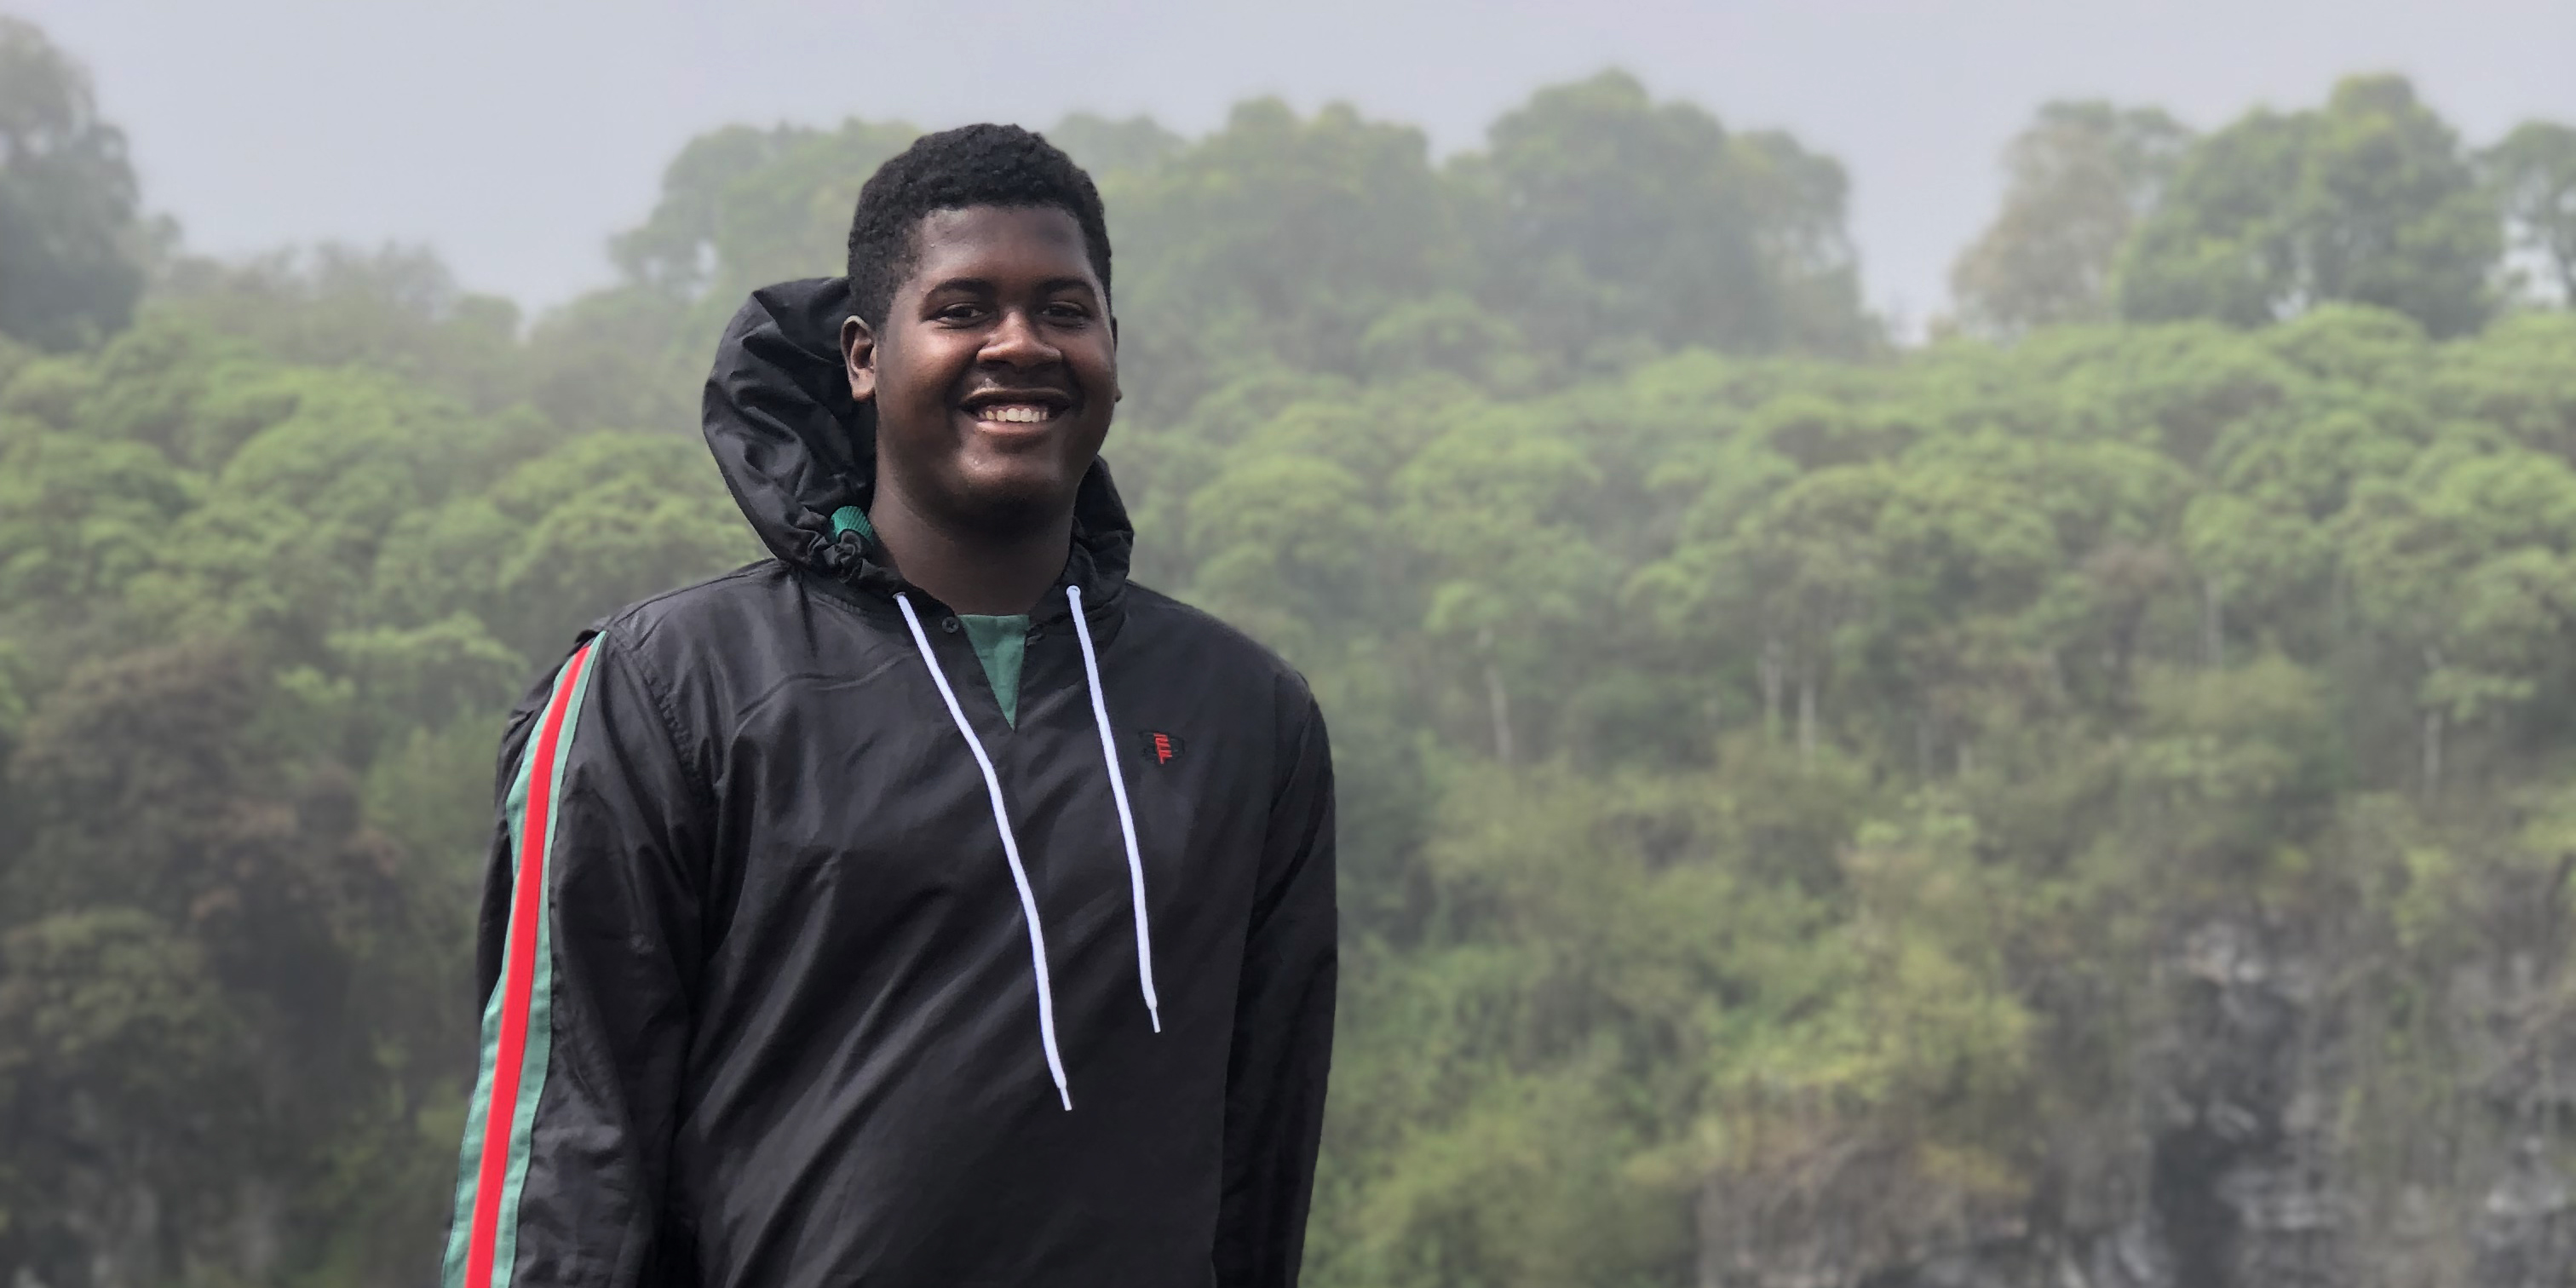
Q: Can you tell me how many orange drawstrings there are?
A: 0